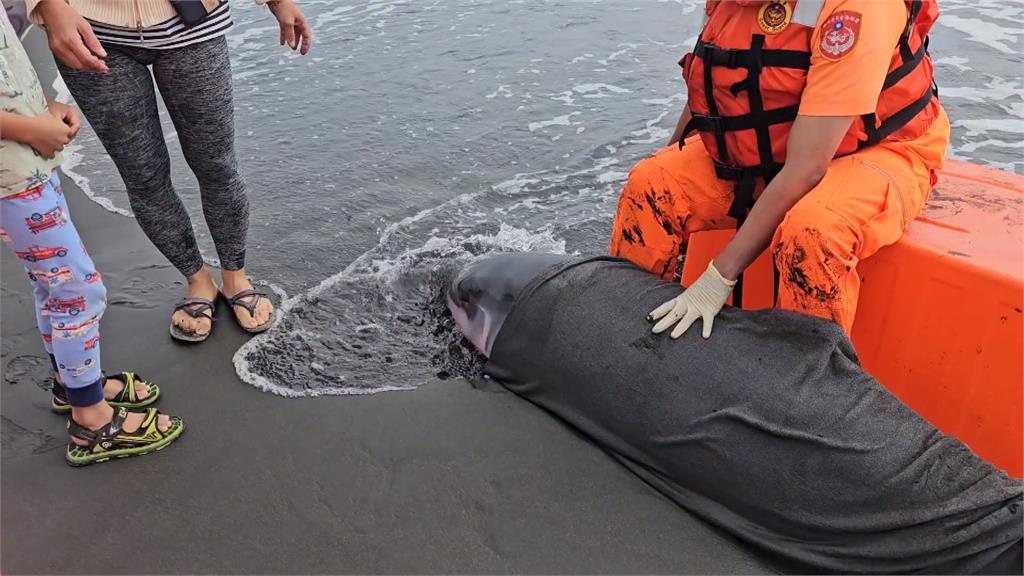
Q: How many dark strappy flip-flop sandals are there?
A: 2